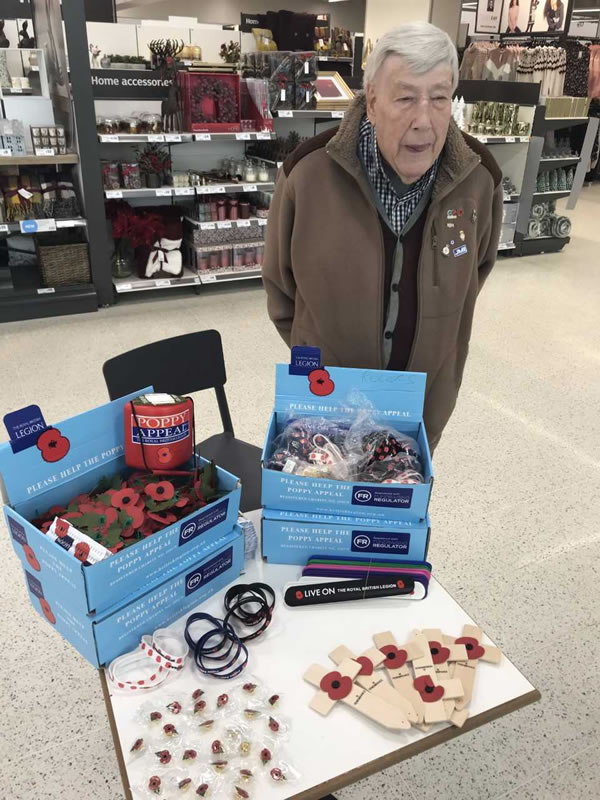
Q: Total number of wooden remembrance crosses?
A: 6